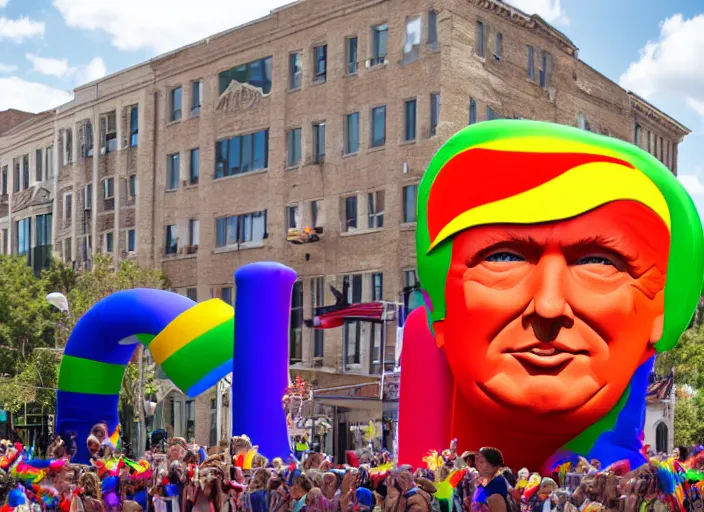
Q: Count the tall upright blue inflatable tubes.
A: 1